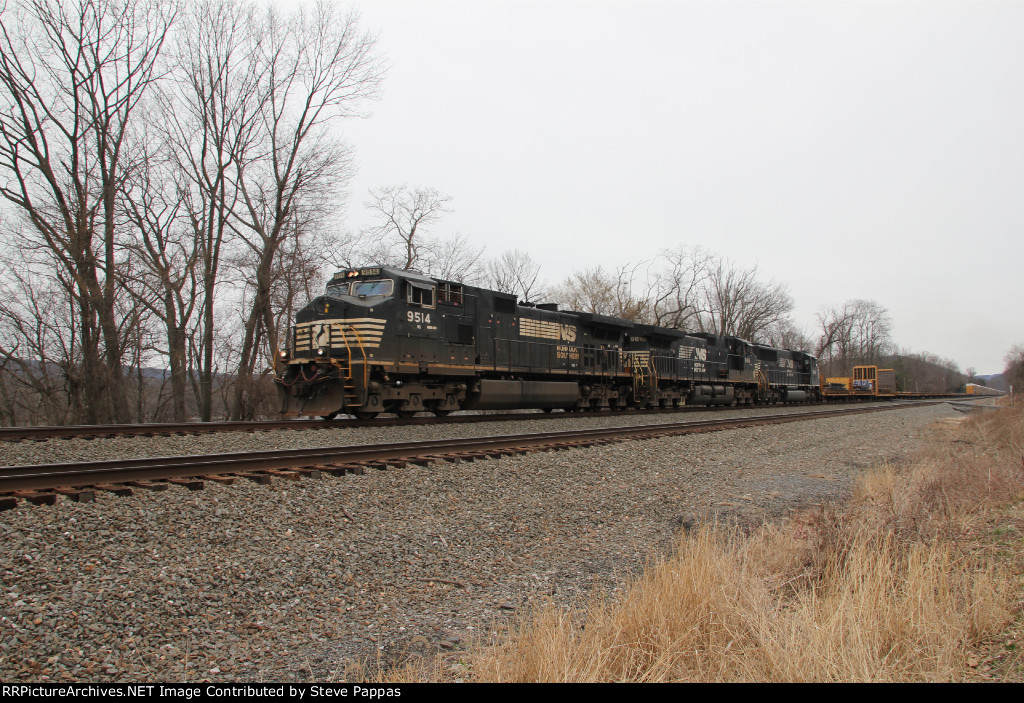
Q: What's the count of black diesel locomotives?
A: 3